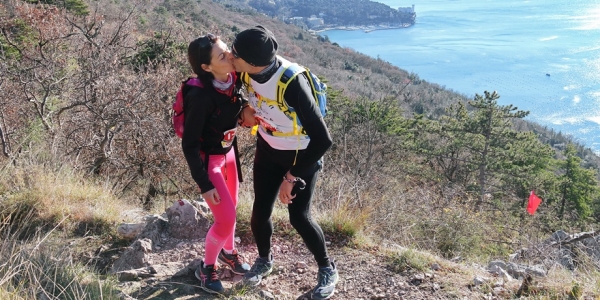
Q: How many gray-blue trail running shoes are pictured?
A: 2